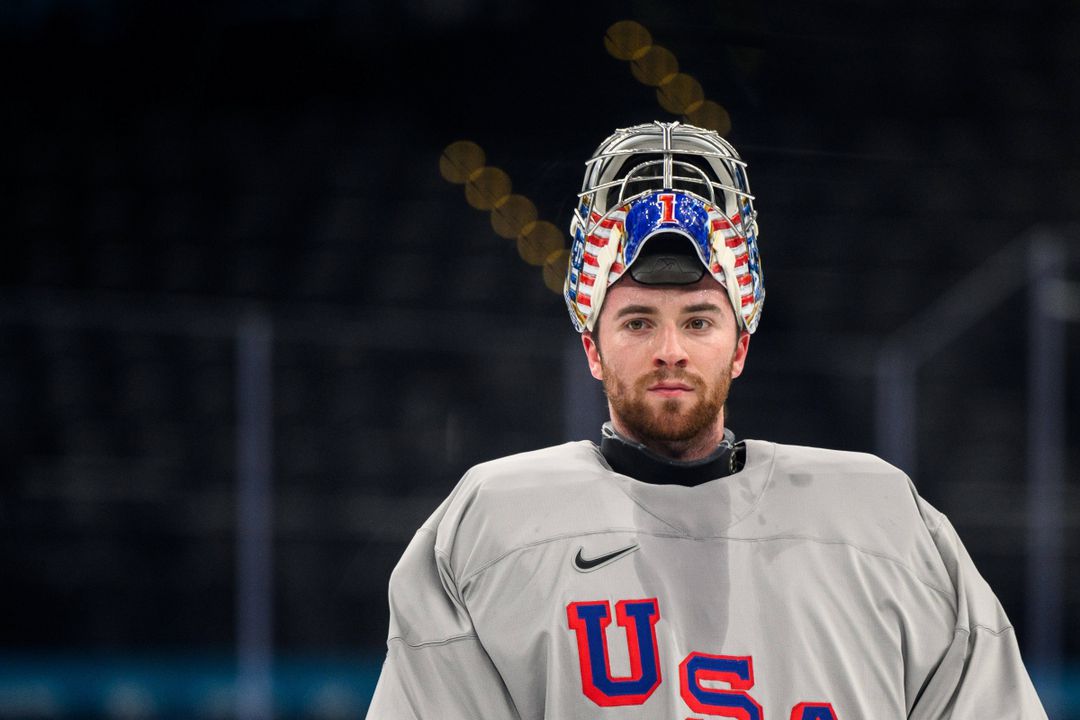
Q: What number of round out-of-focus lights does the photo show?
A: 9